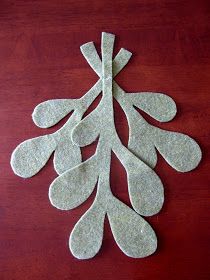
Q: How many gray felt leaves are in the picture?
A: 11